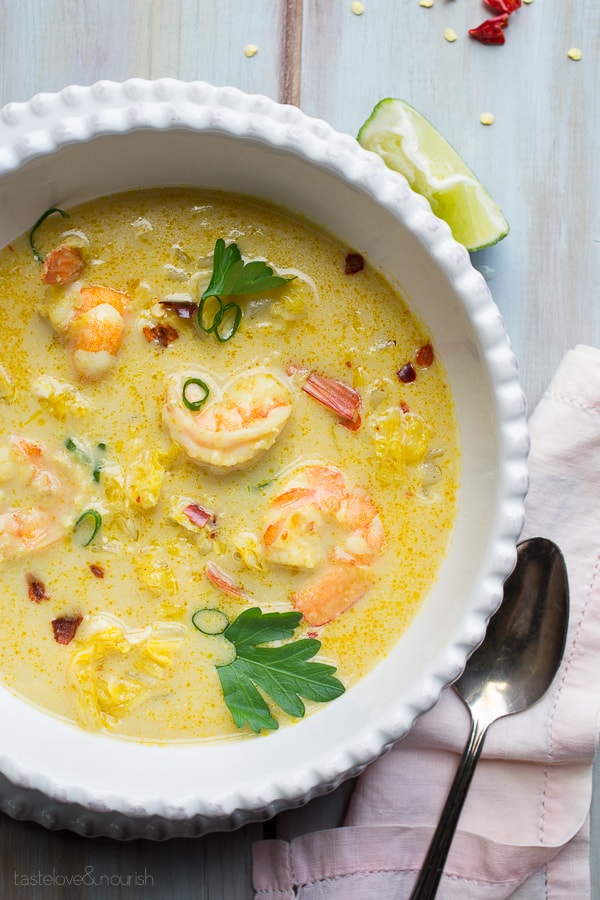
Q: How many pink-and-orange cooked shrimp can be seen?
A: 4